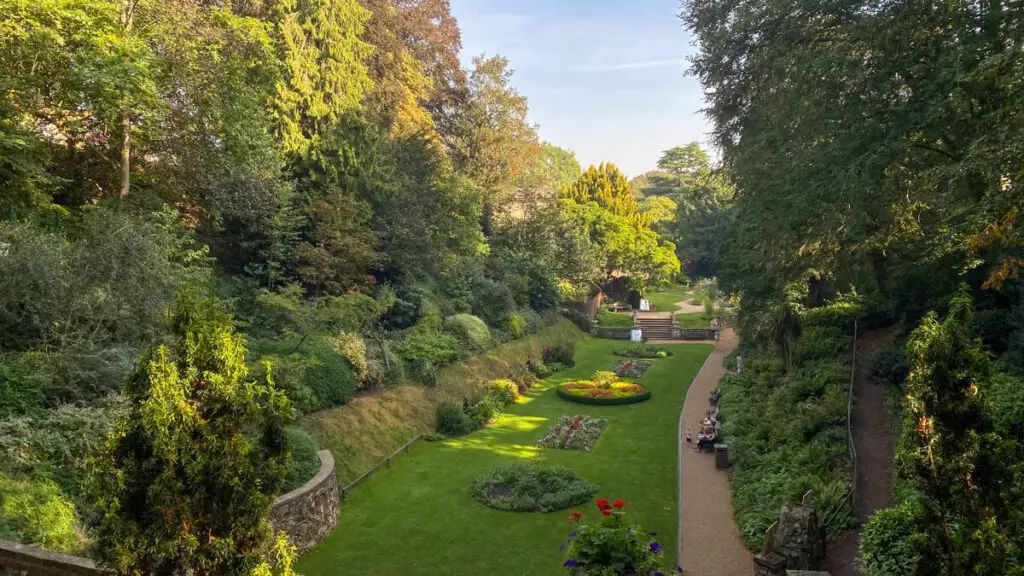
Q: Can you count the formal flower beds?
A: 5